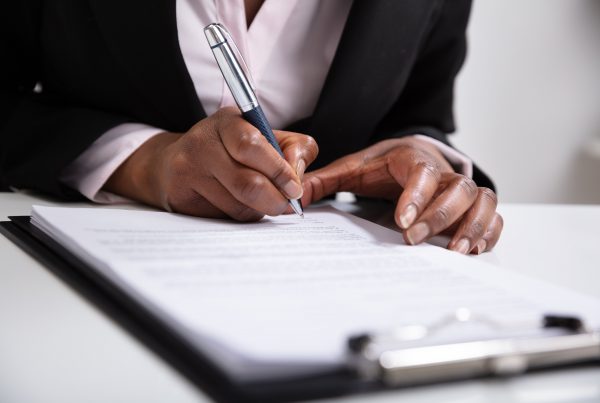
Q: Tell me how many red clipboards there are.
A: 0